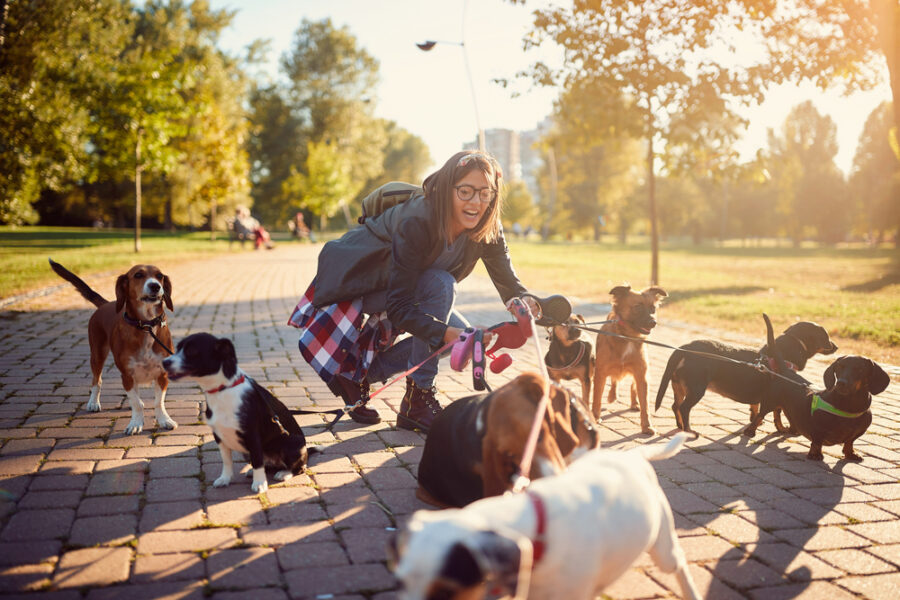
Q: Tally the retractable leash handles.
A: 5